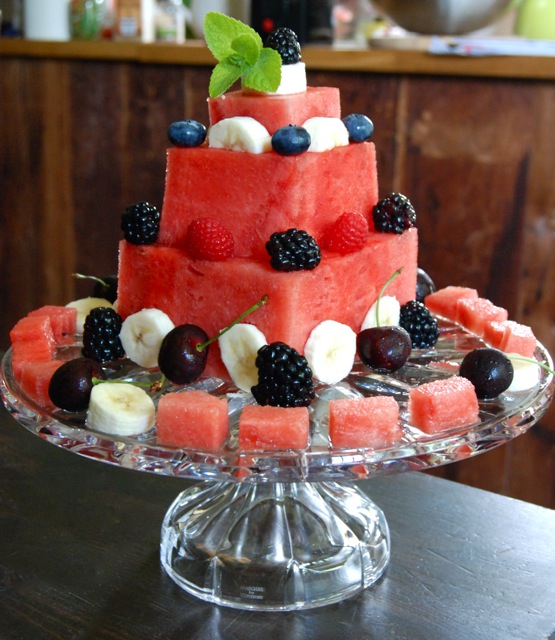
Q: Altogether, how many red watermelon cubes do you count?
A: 10